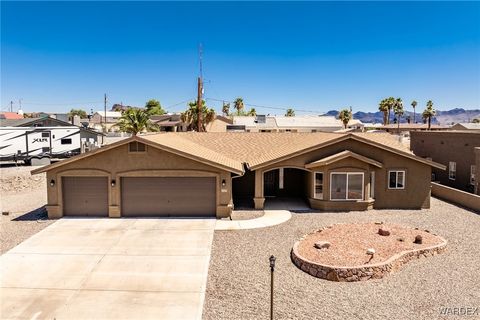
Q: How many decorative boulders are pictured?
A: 4